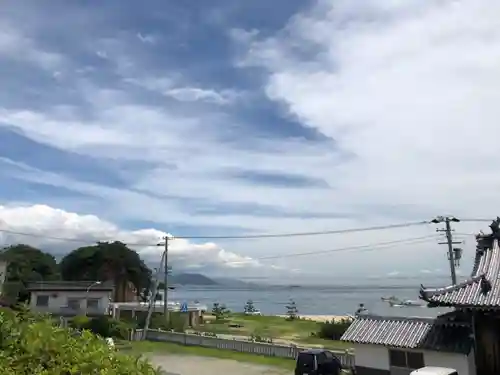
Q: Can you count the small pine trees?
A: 4